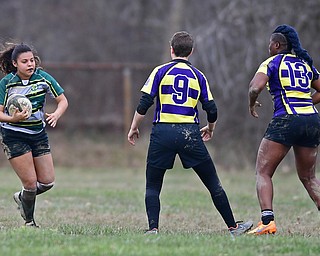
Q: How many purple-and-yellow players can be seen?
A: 2